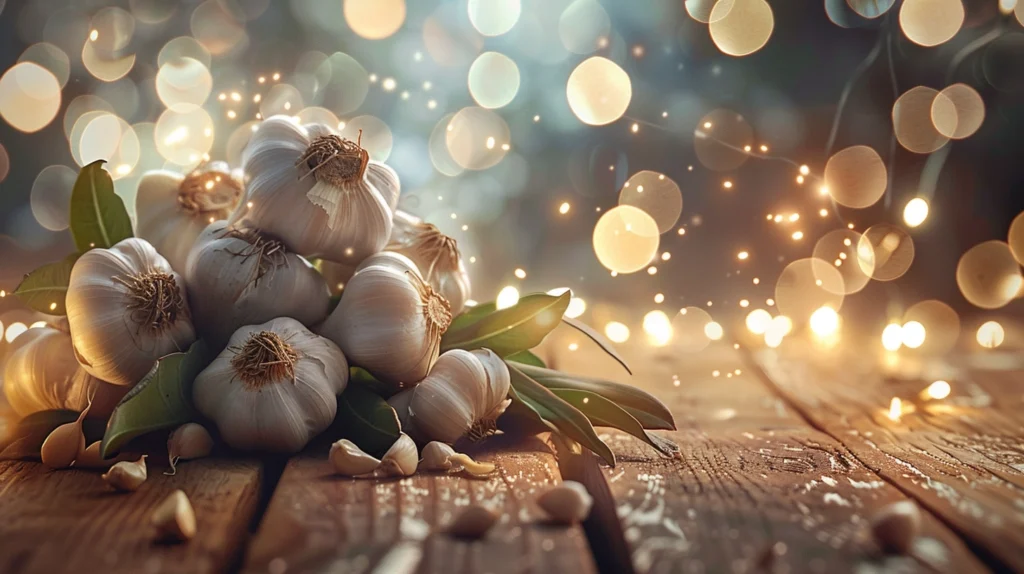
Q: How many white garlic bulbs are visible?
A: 9